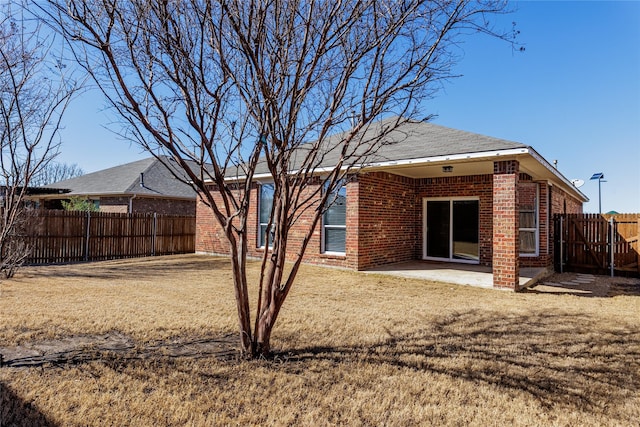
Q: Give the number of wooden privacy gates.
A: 1